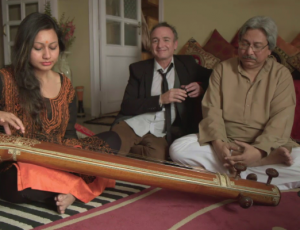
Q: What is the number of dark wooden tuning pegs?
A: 4